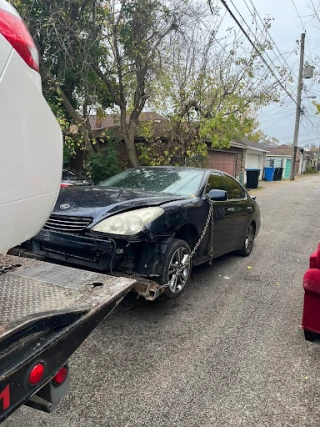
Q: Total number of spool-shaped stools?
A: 0